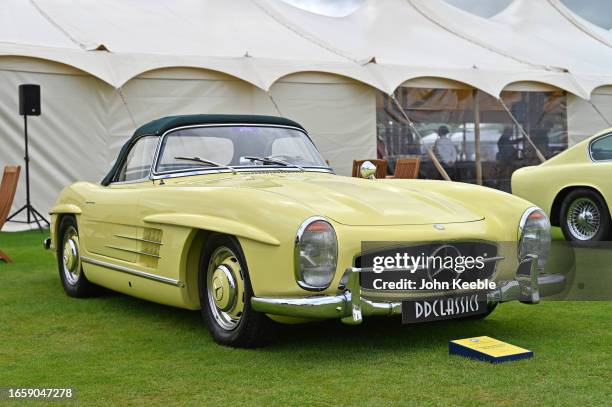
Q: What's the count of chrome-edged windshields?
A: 1